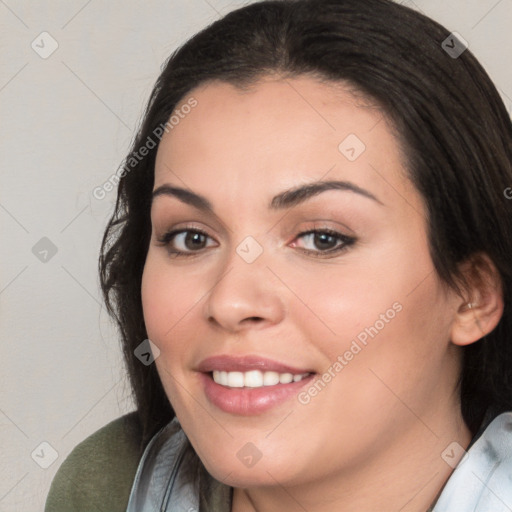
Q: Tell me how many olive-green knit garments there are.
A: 1